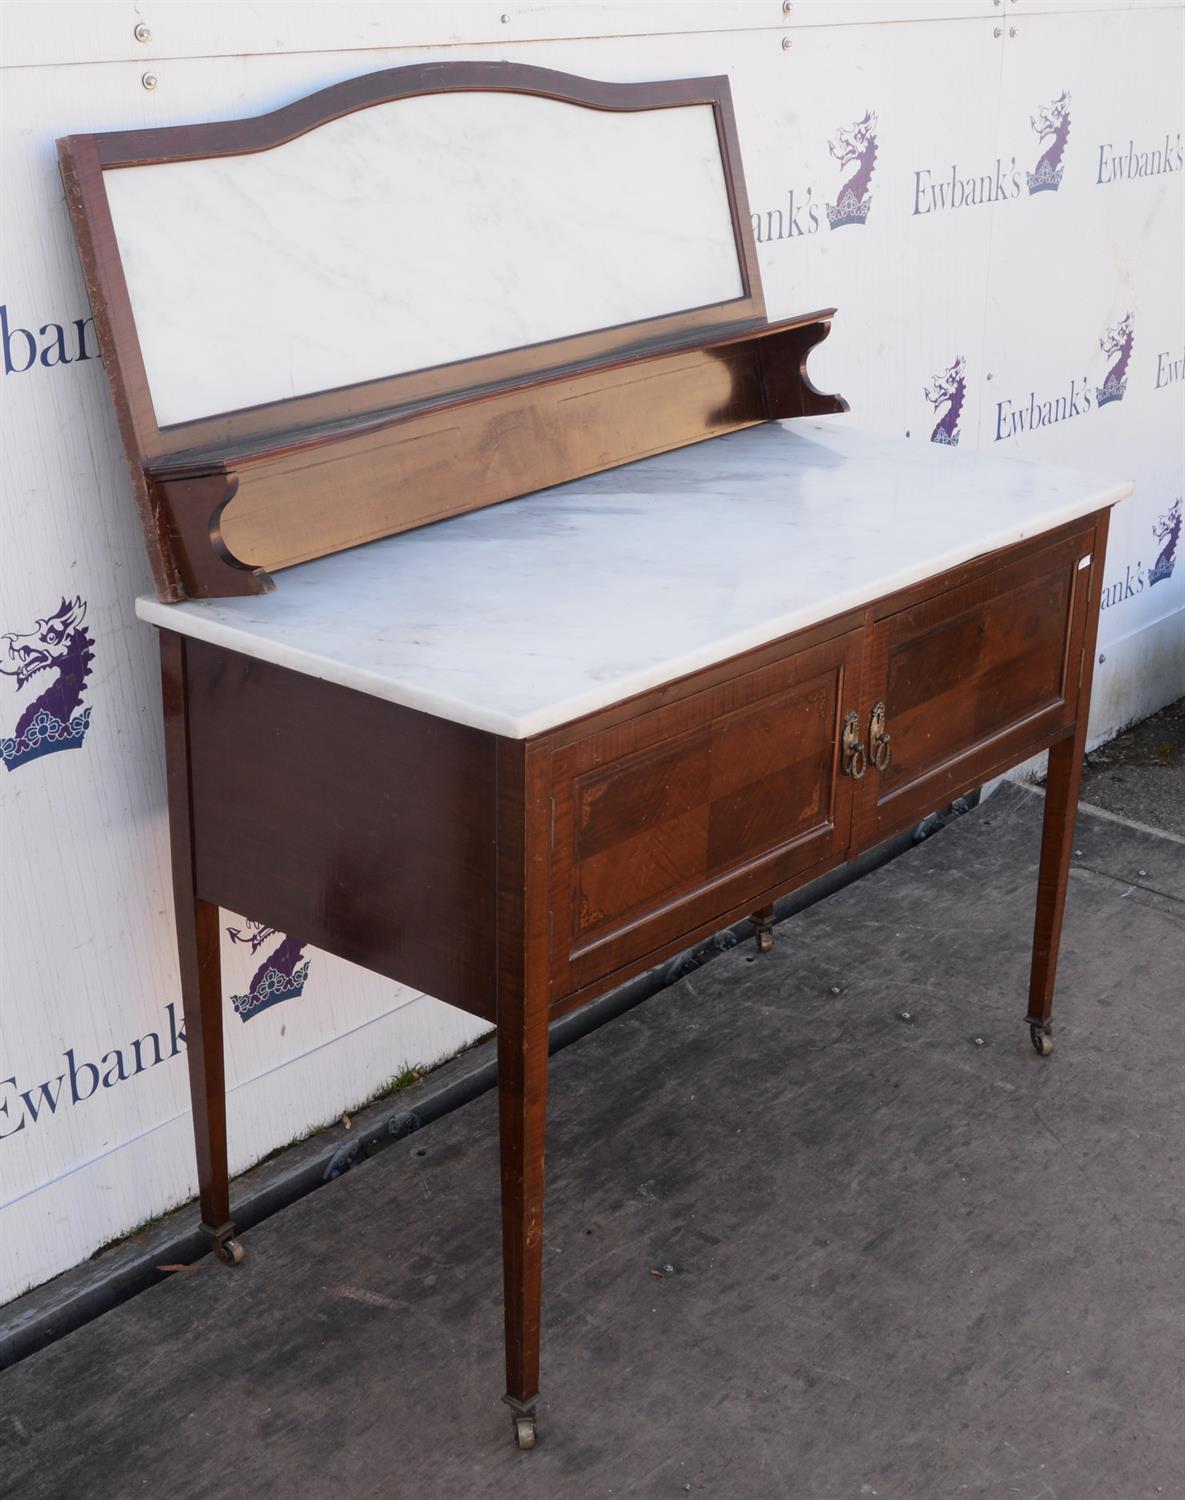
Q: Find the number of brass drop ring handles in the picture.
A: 2